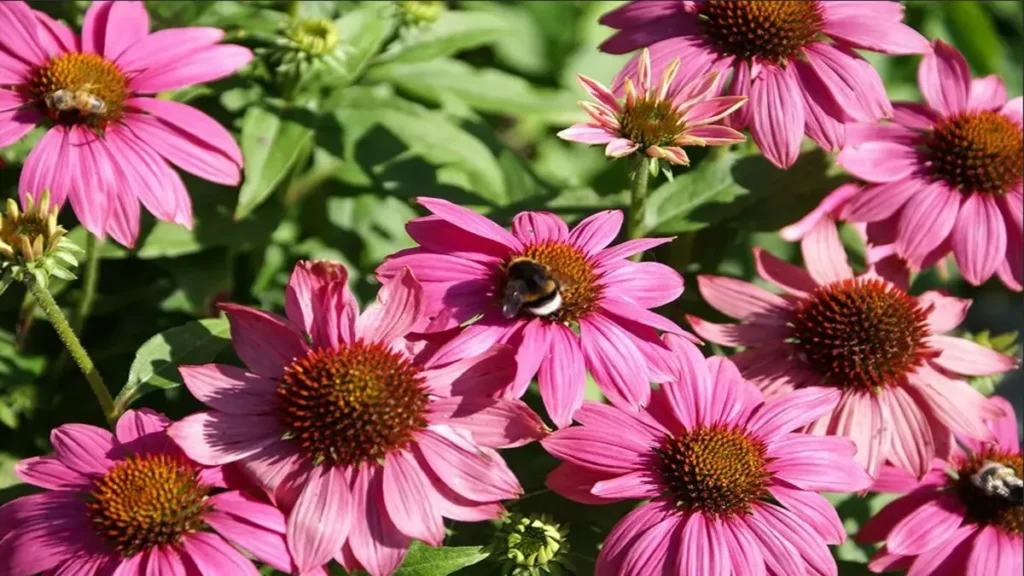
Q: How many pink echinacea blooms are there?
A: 10